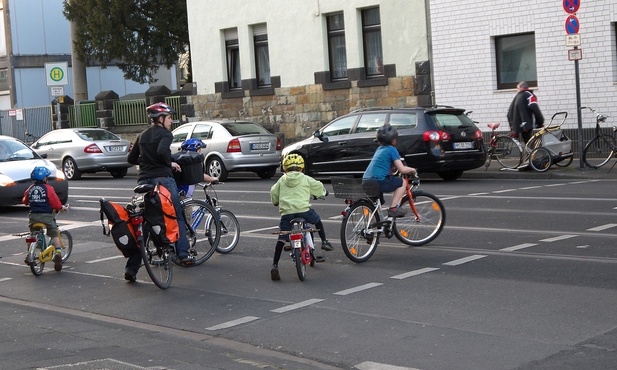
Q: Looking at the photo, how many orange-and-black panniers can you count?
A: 2